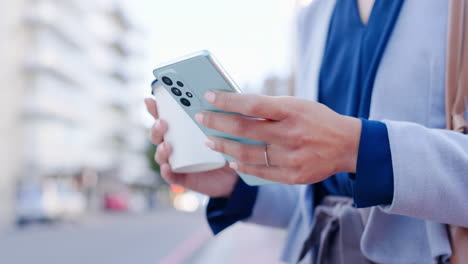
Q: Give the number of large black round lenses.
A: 3